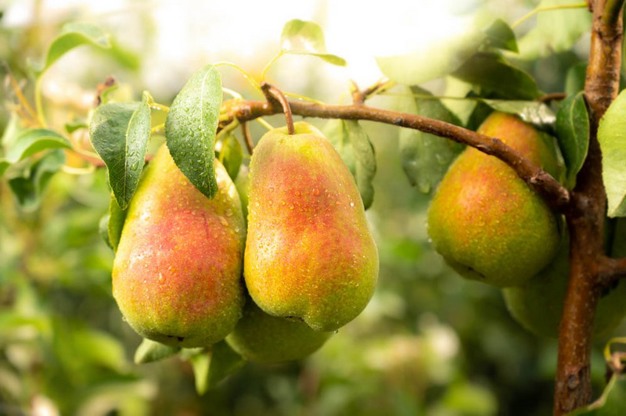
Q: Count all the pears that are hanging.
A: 5